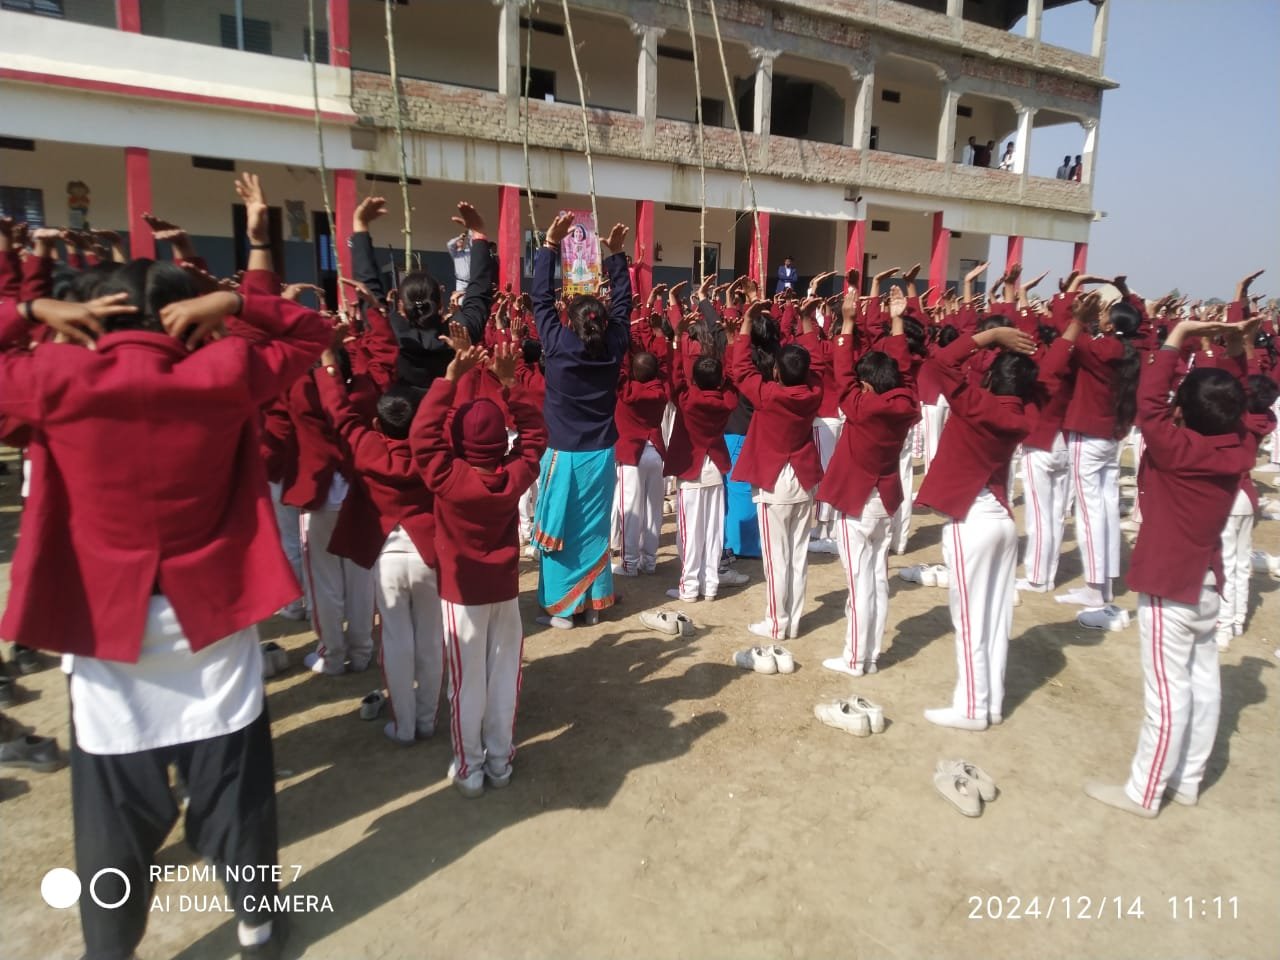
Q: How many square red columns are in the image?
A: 11